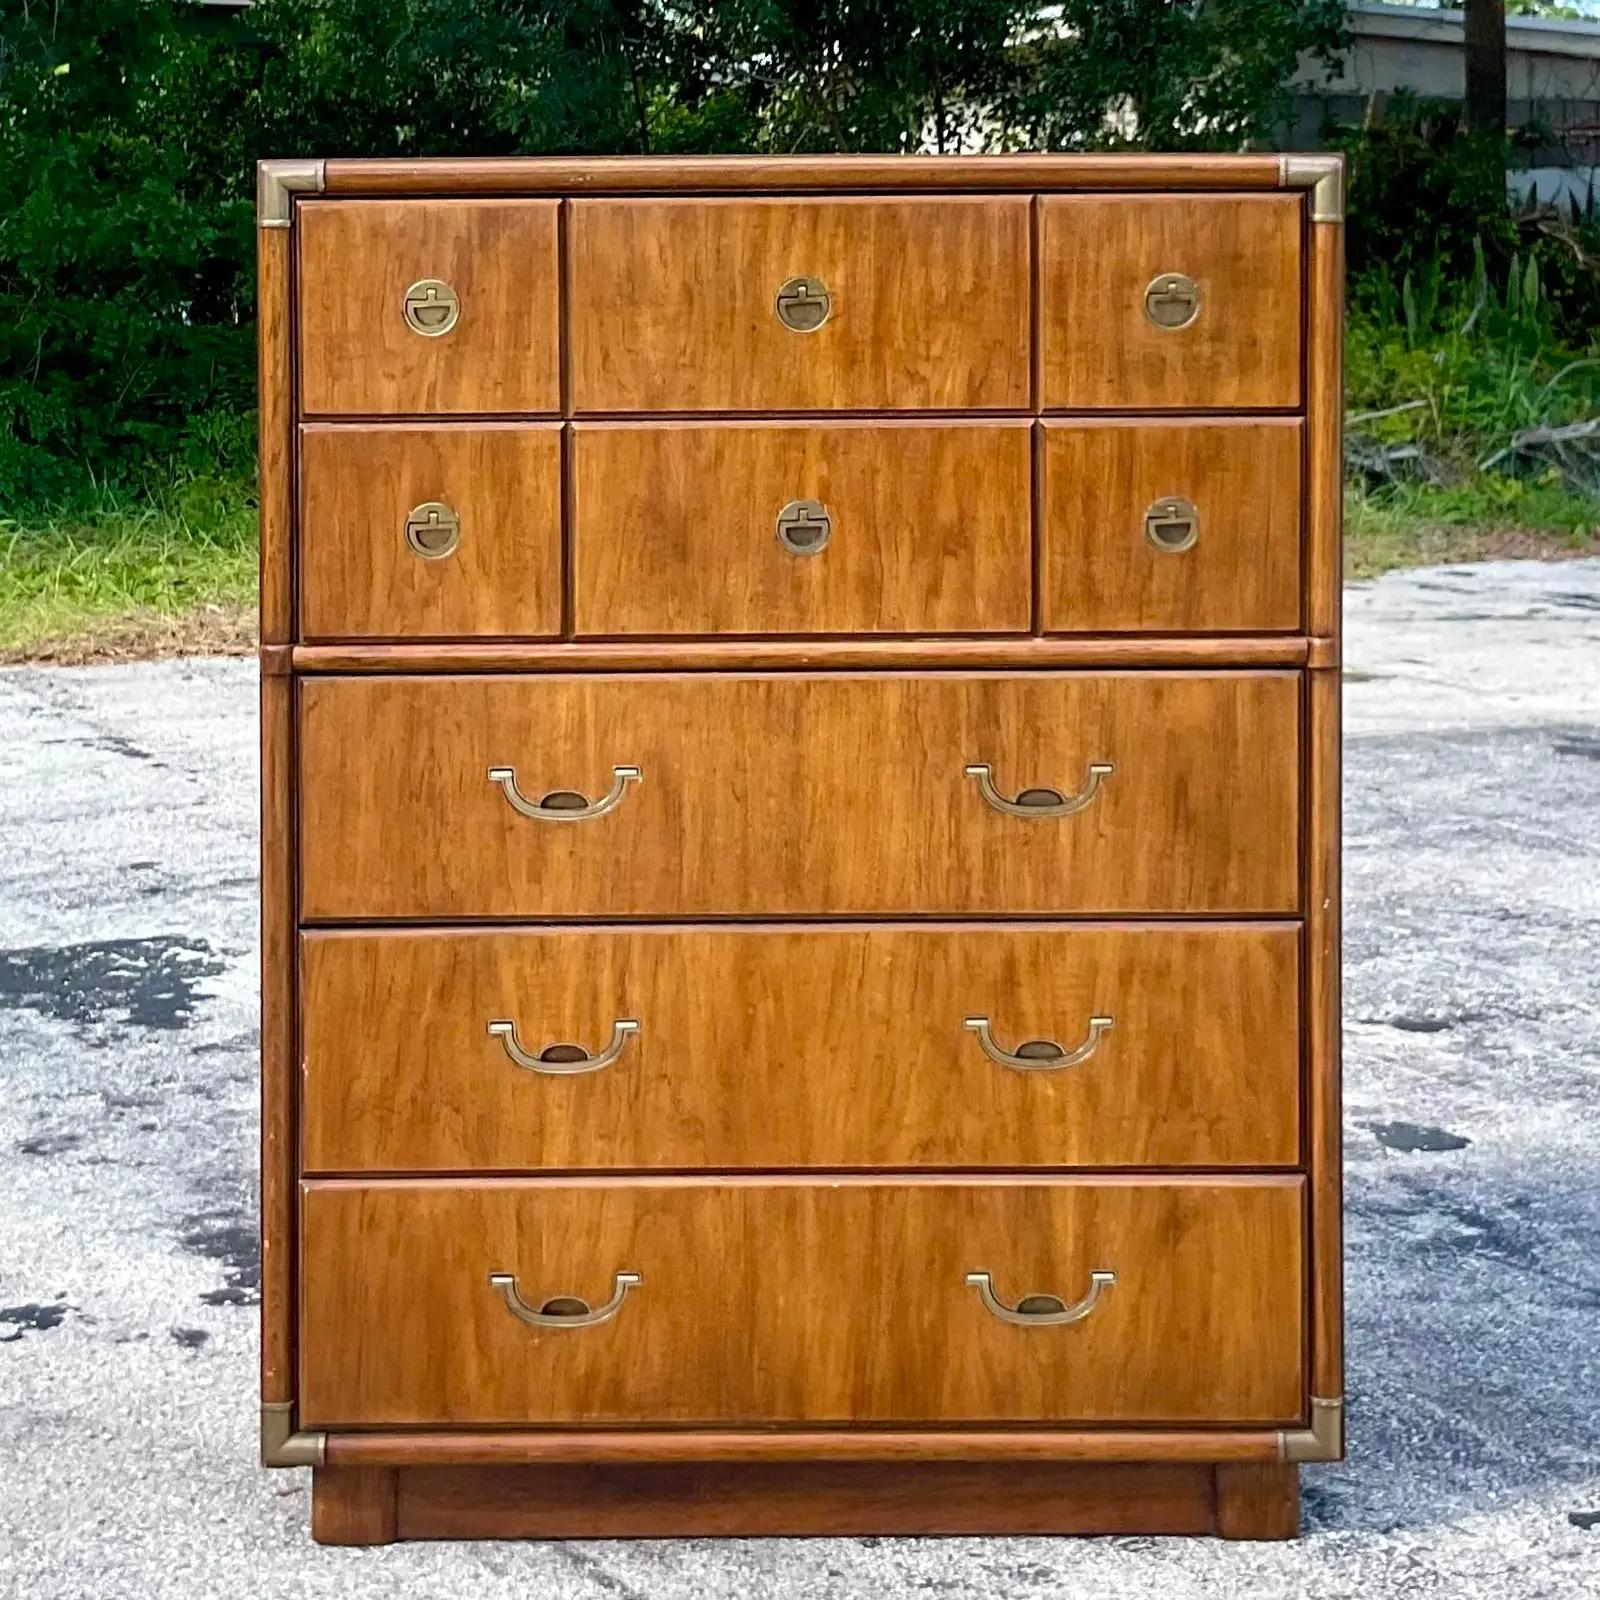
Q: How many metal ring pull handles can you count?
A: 6